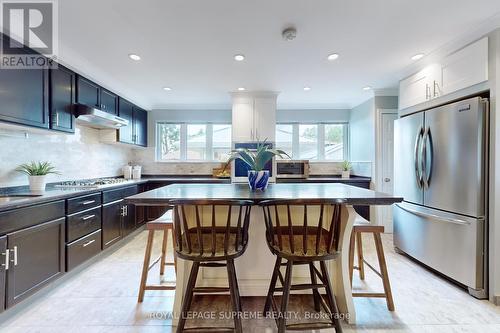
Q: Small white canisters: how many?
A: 2